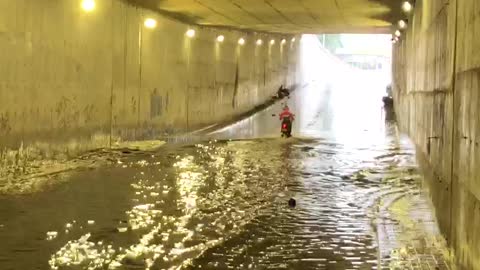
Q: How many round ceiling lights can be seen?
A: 14